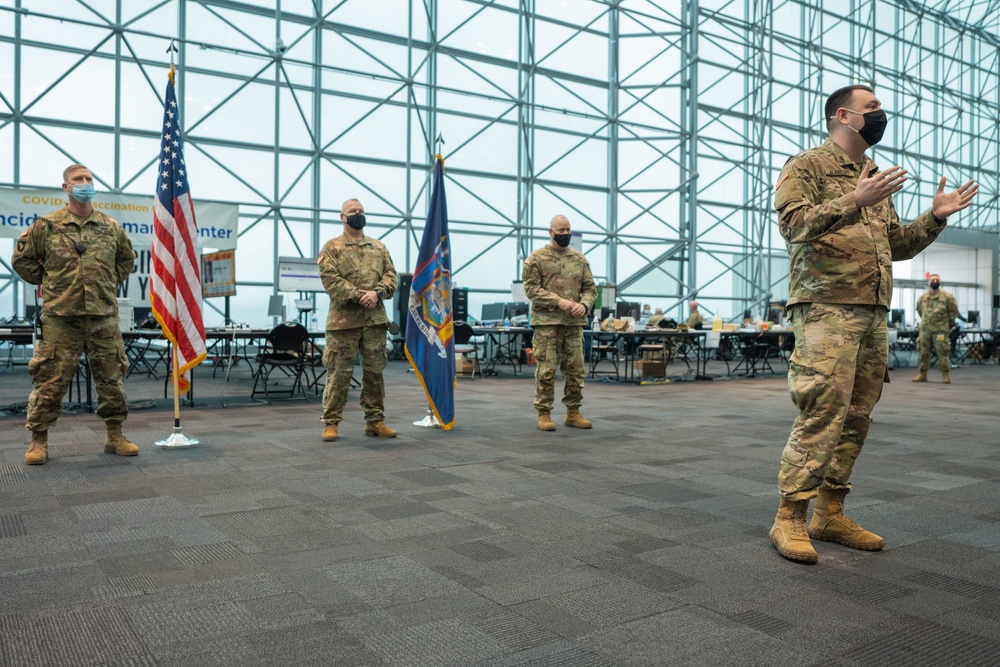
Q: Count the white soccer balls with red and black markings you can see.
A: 0